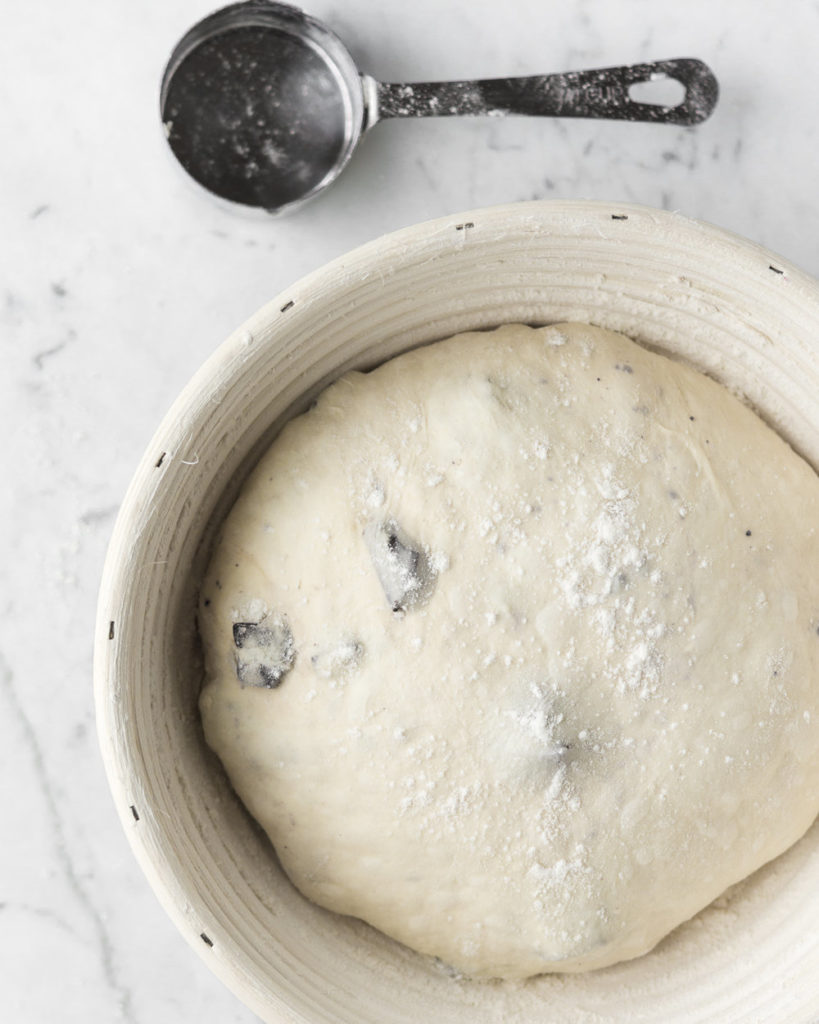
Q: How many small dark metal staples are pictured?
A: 8